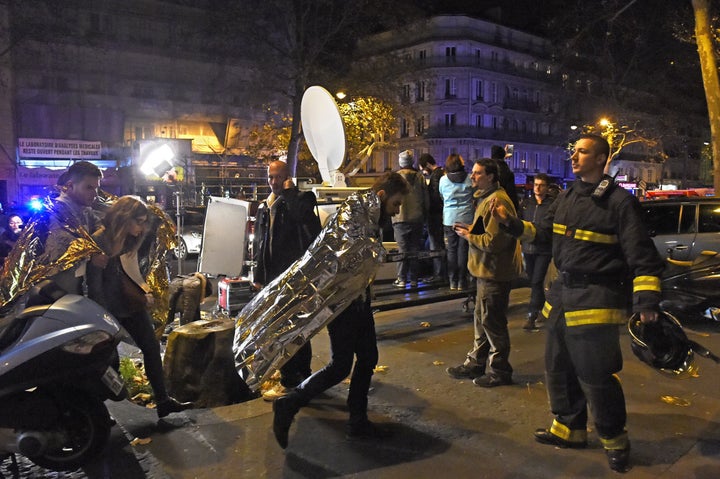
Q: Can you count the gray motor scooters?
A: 1